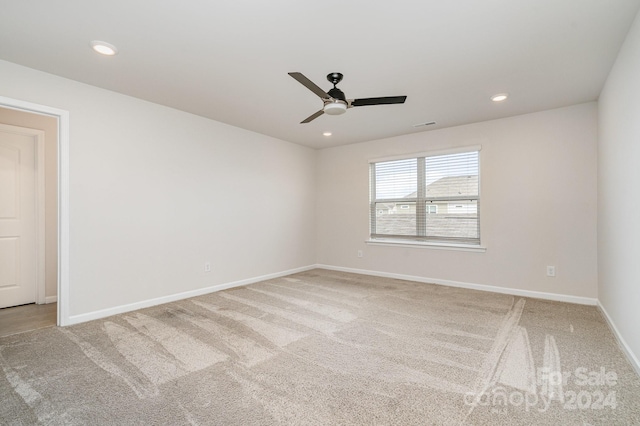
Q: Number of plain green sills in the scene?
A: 0